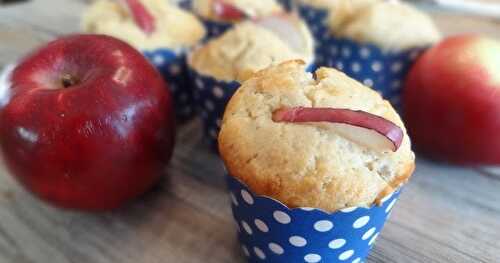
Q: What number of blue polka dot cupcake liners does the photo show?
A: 6